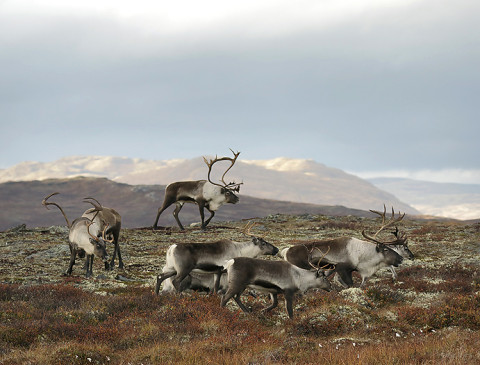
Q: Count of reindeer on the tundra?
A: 8